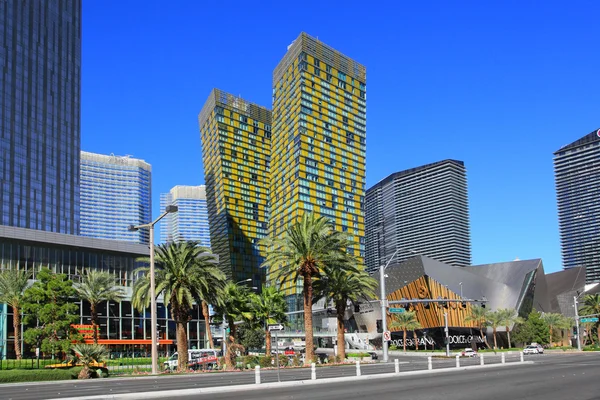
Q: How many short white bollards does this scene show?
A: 9